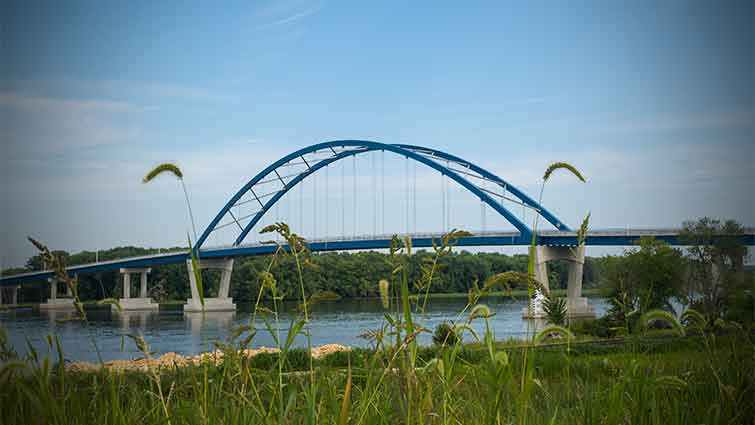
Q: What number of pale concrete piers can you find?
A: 5